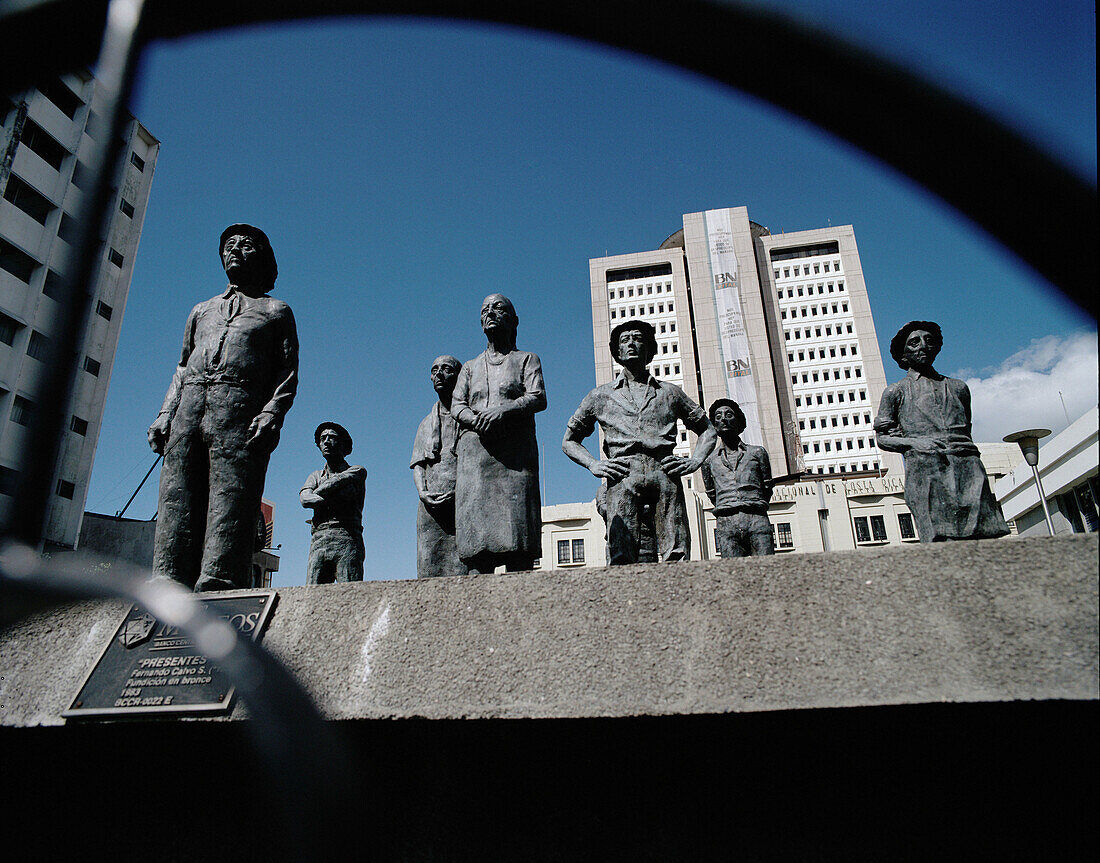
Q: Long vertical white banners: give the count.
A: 1